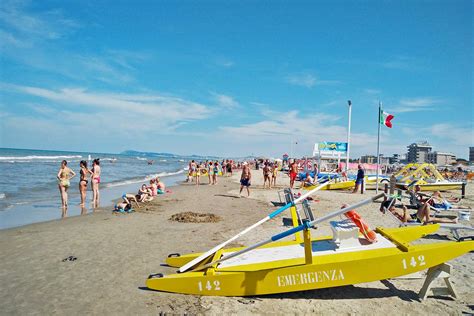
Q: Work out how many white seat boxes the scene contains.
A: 1